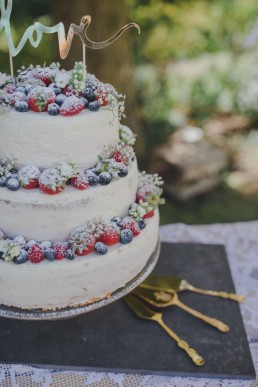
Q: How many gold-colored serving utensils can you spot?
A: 3